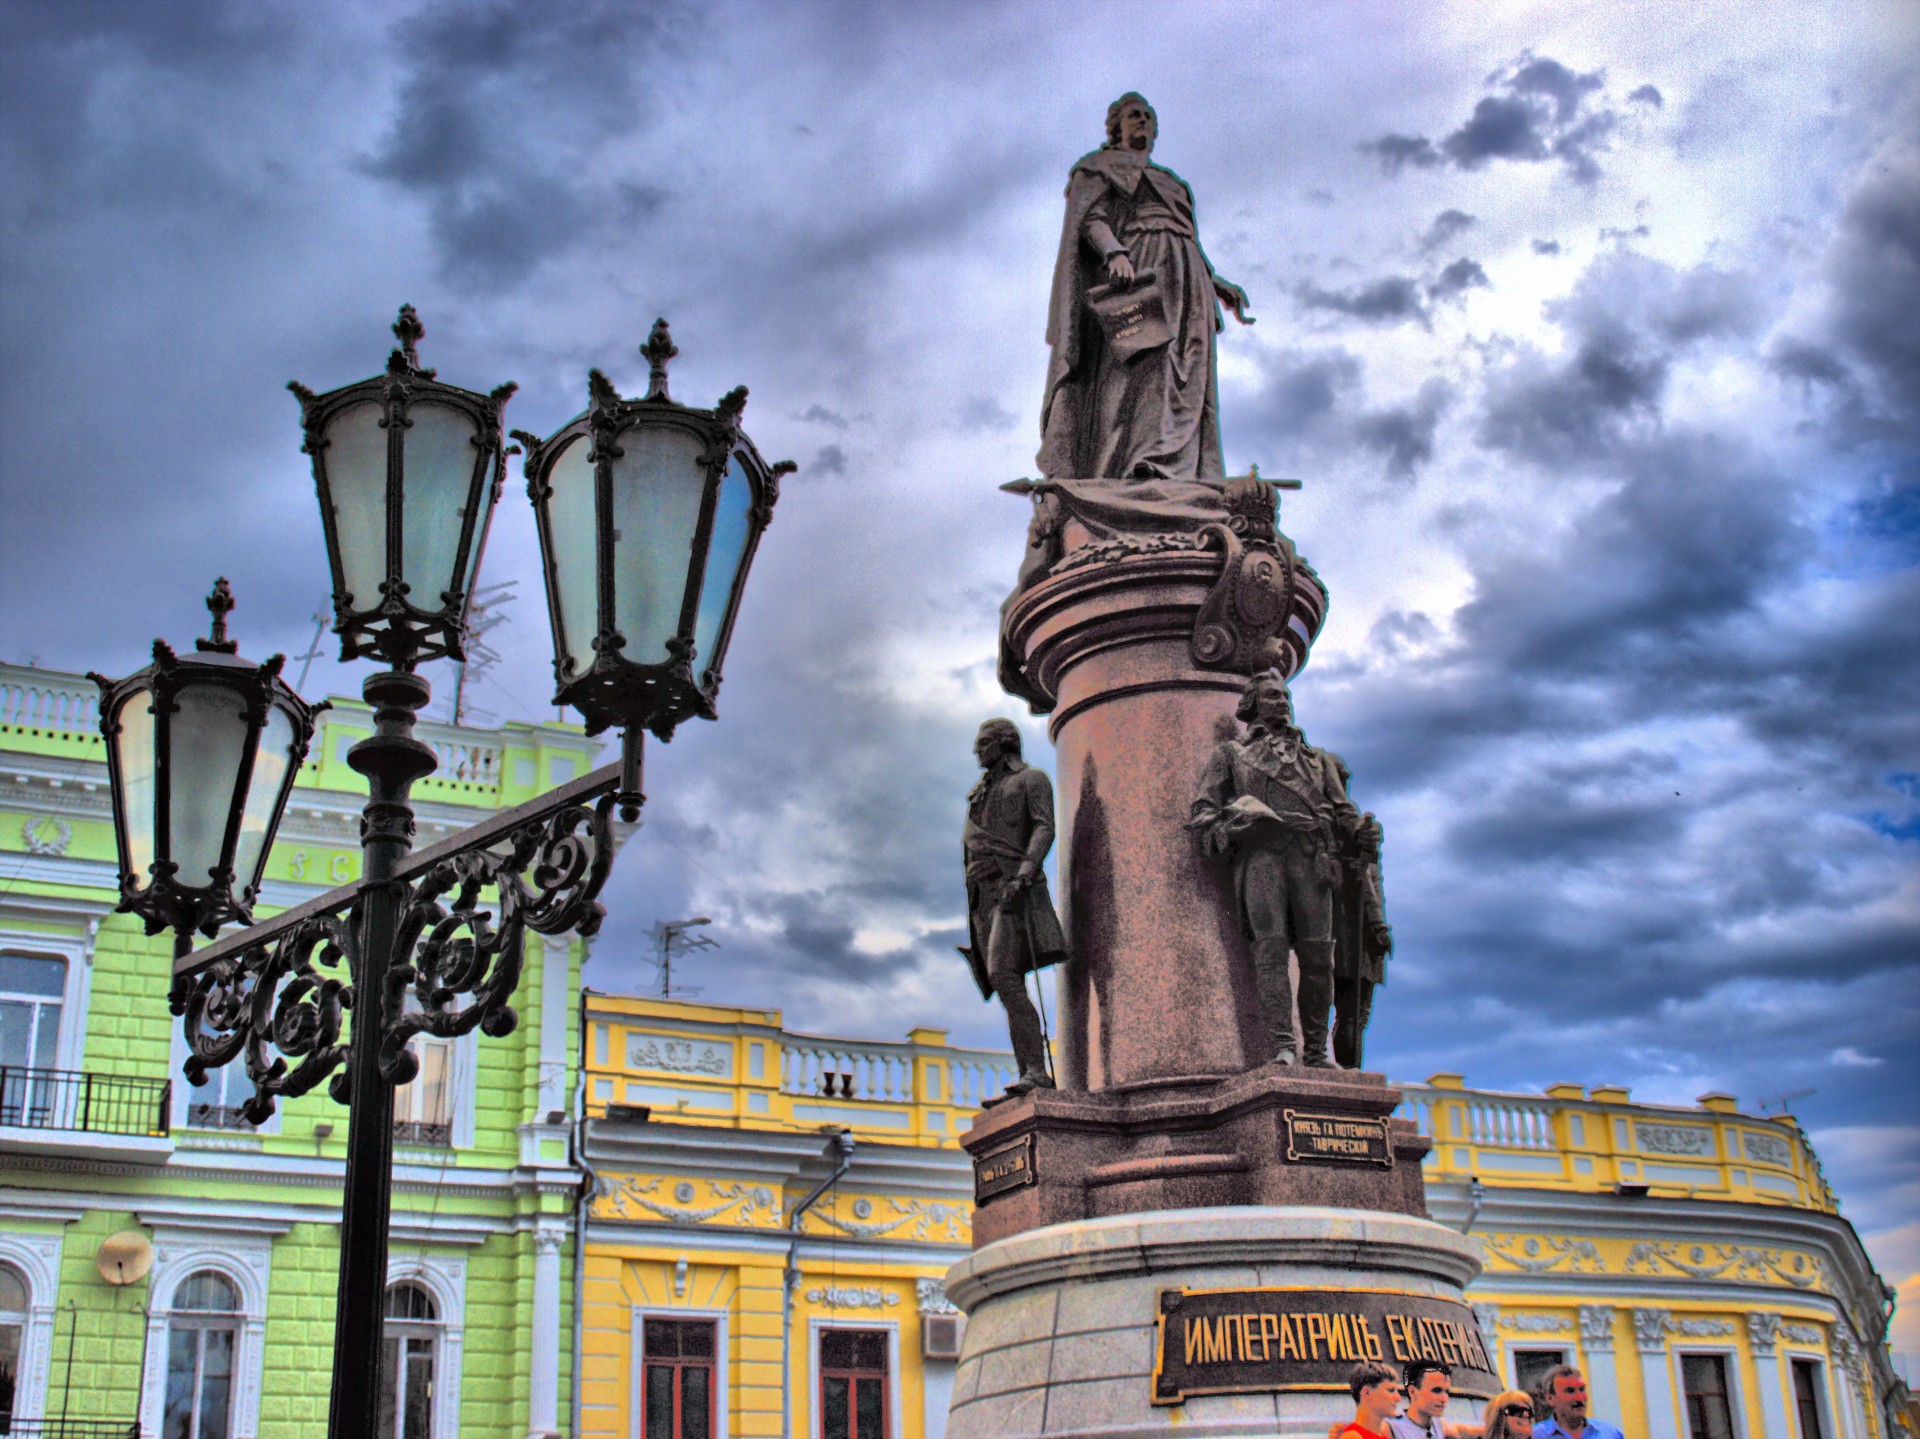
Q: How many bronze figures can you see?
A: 4